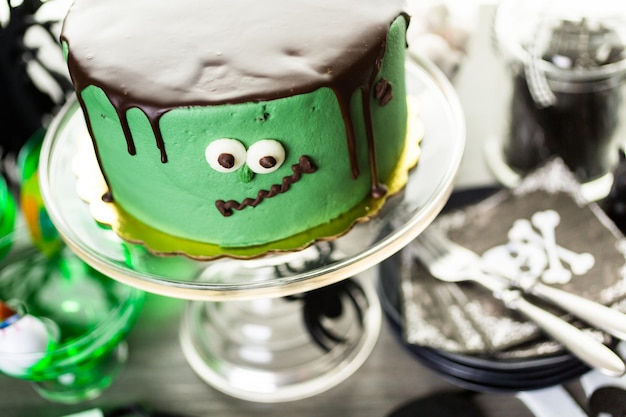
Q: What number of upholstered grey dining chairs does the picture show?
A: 0